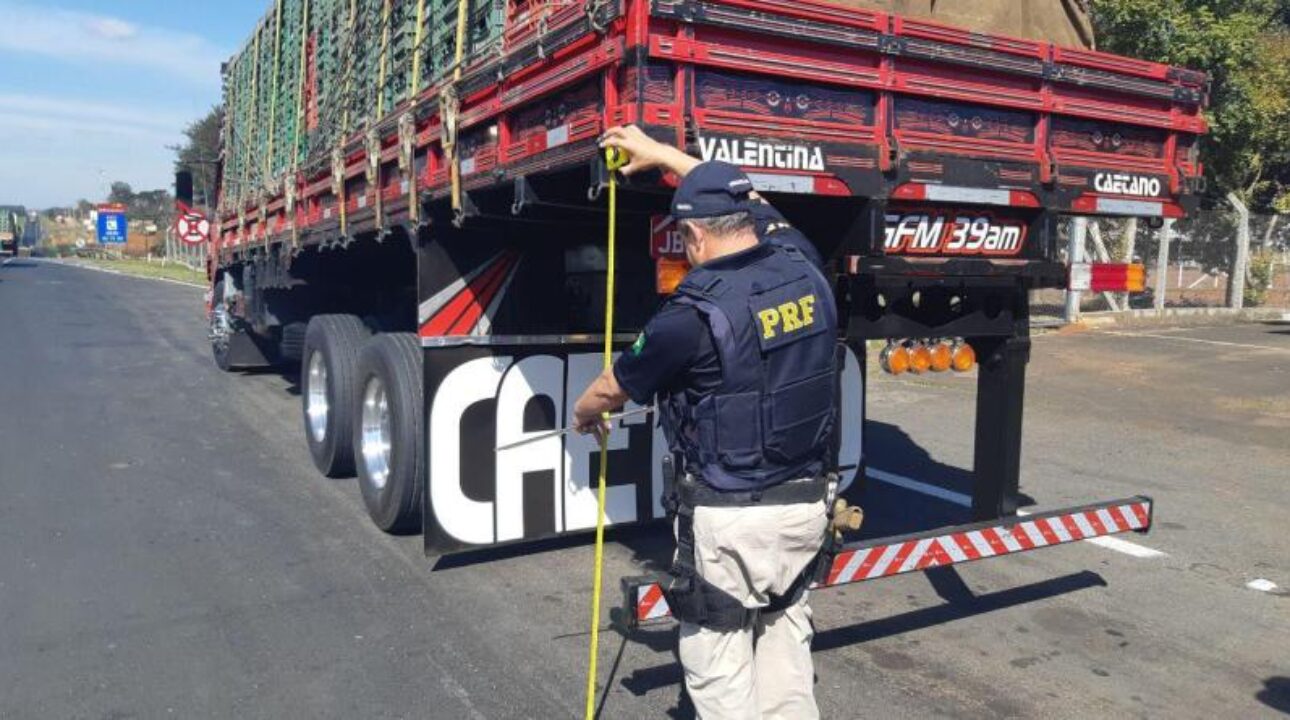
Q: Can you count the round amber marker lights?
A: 4